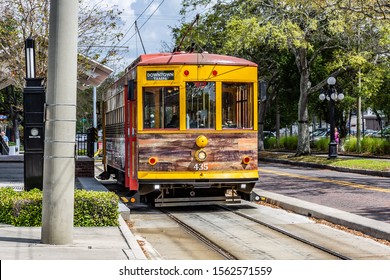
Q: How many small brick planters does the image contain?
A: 1